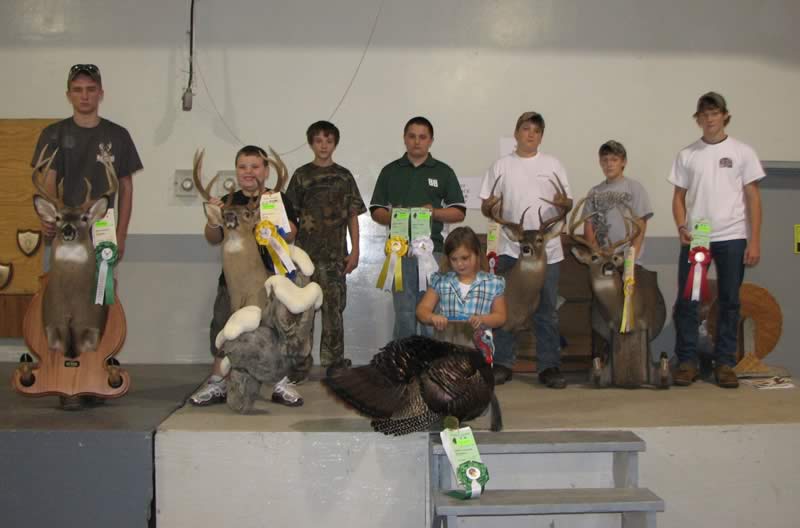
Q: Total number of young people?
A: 8